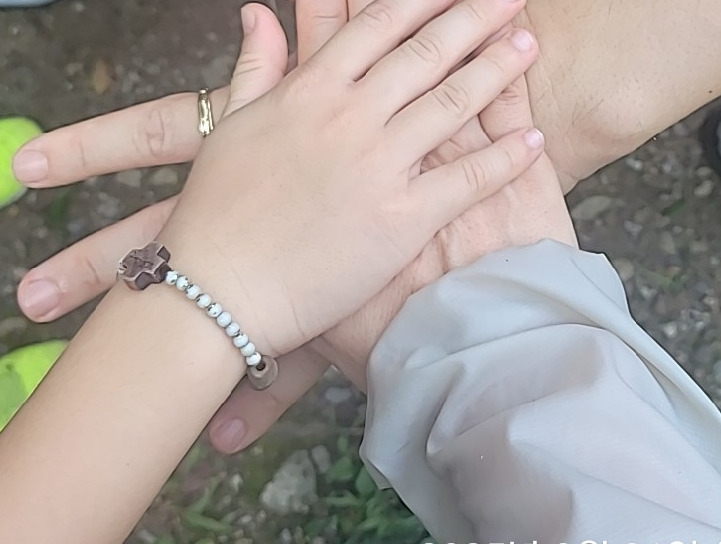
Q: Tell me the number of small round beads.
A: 10